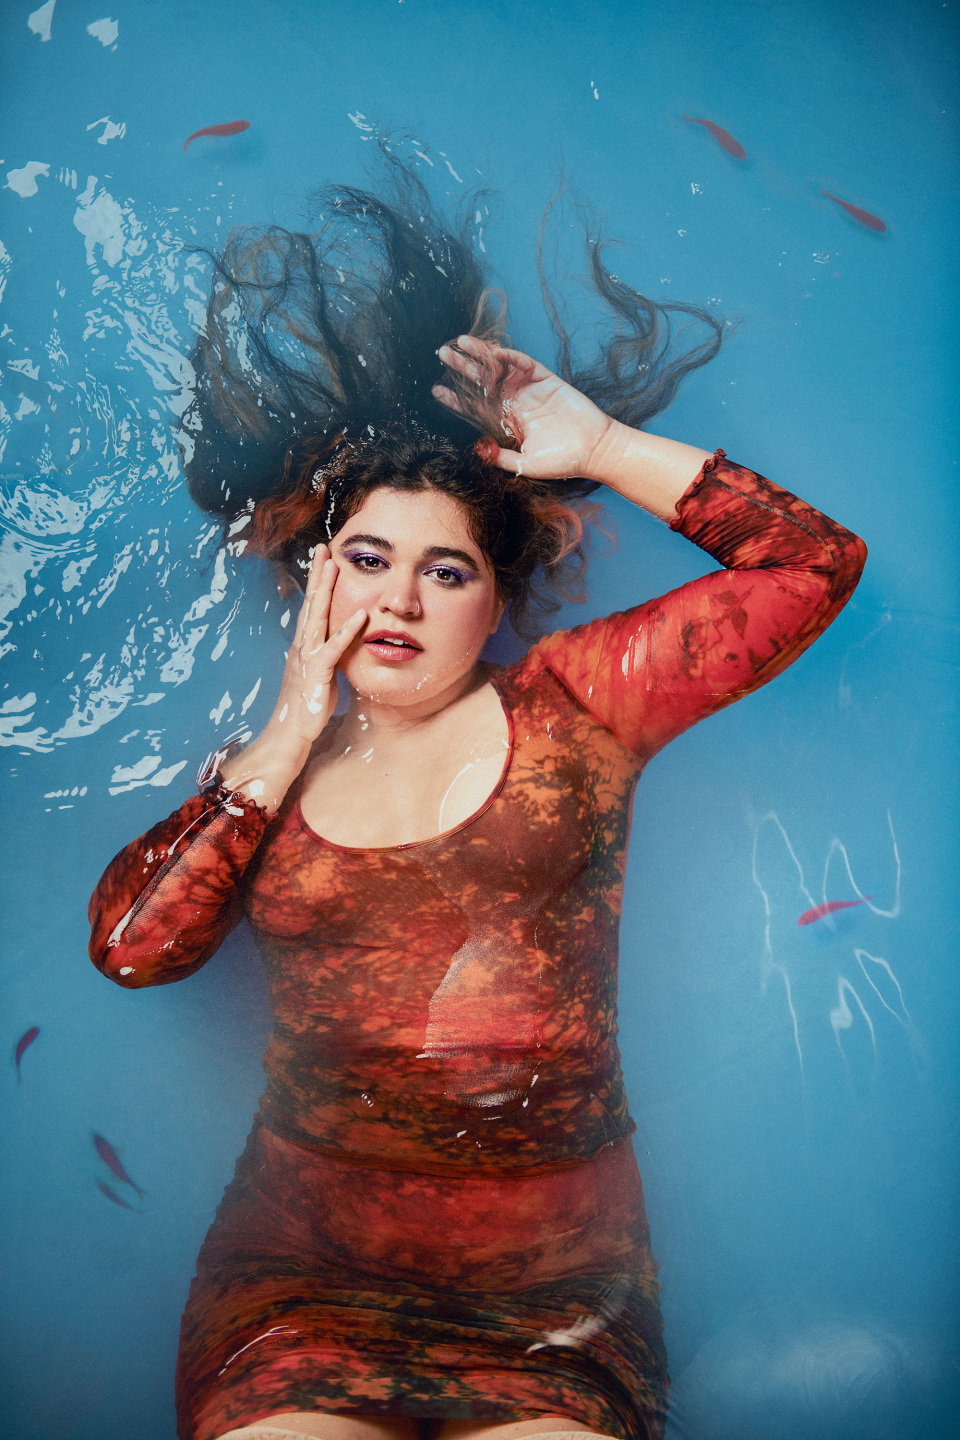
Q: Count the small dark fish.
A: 7